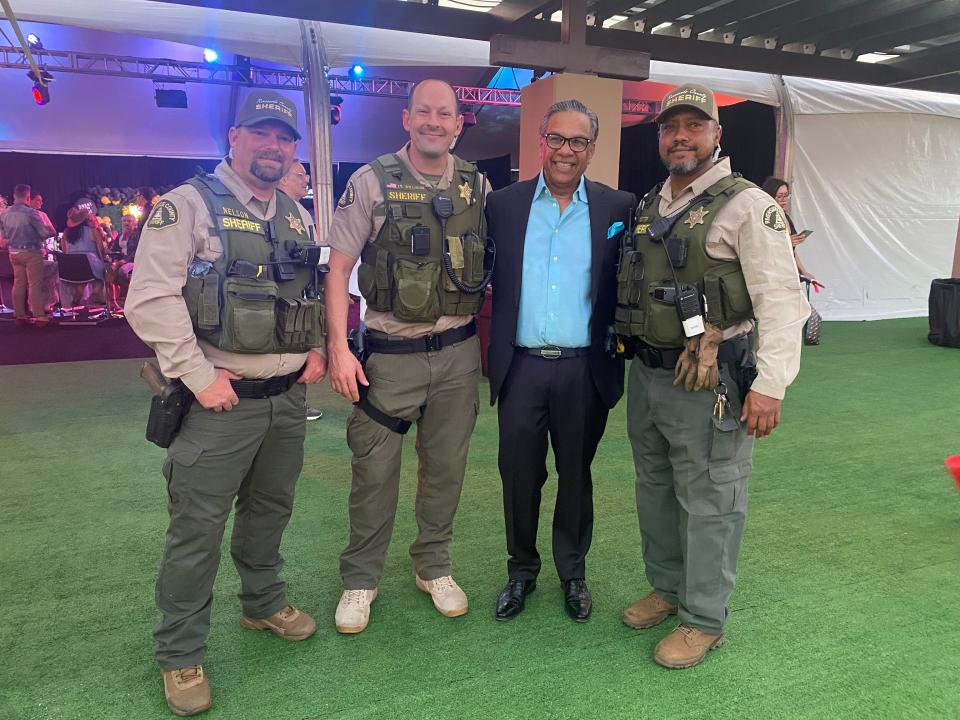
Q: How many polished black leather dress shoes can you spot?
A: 2